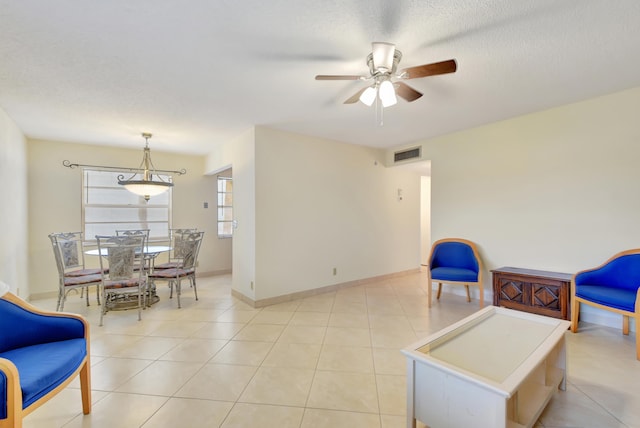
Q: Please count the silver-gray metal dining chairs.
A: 6